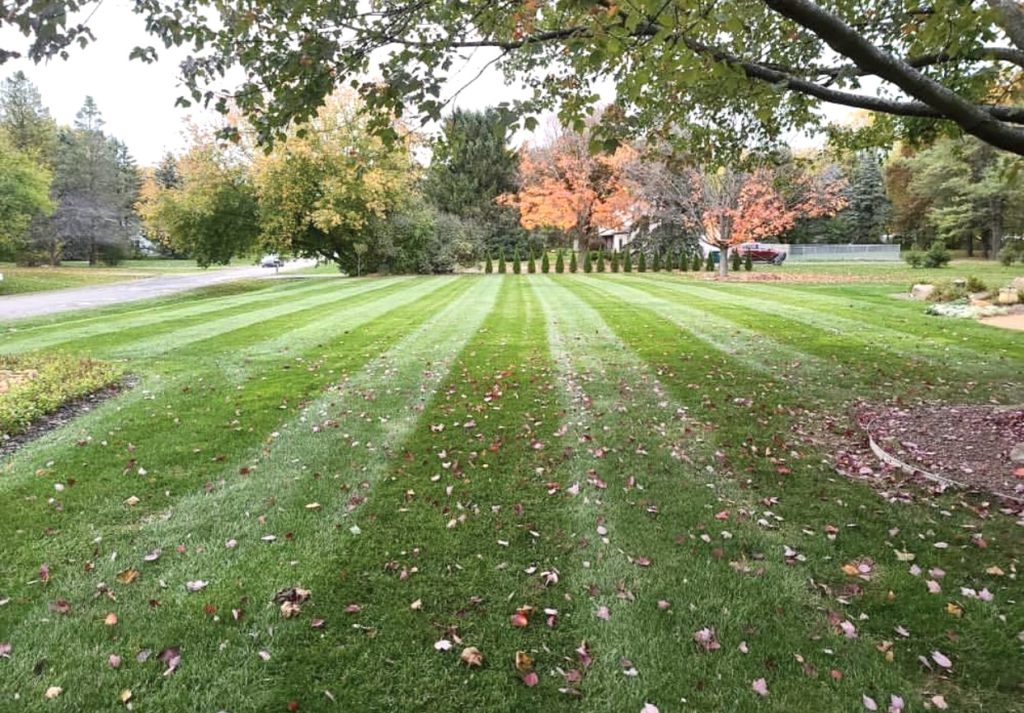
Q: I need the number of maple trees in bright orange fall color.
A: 2